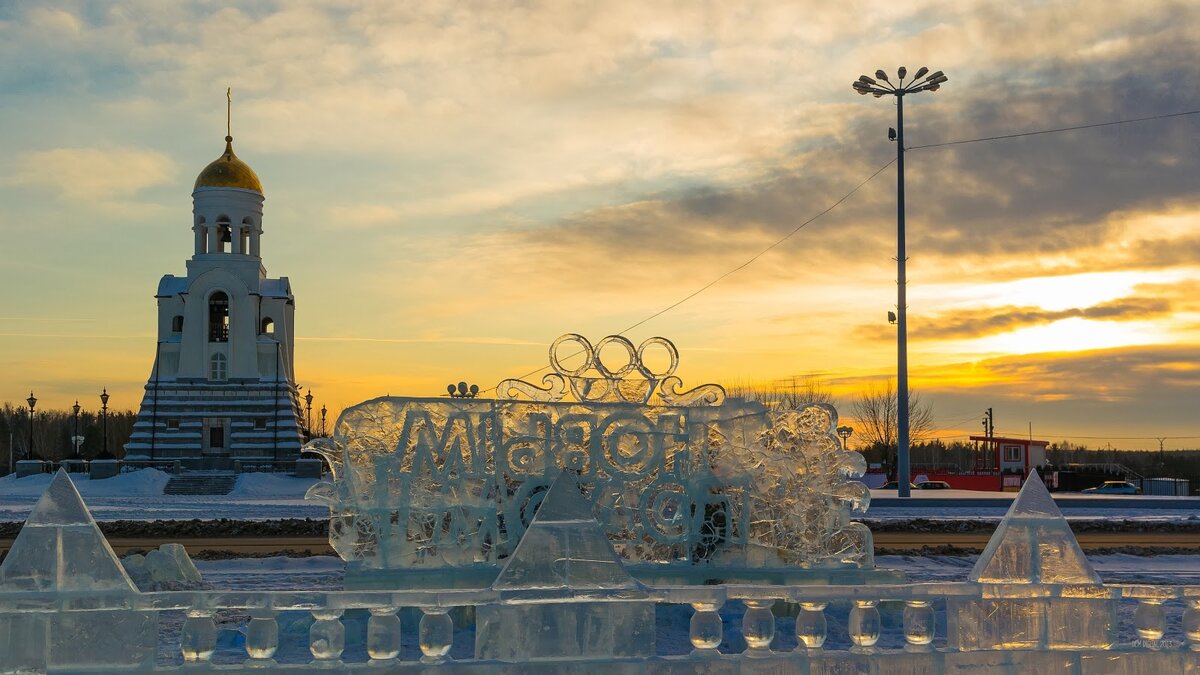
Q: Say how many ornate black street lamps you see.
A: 5